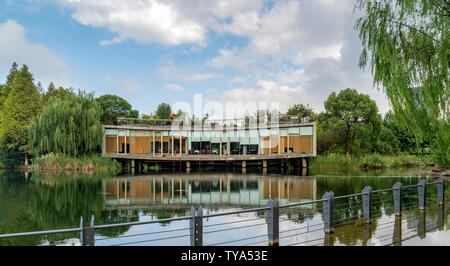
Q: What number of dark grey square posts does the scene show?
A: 8